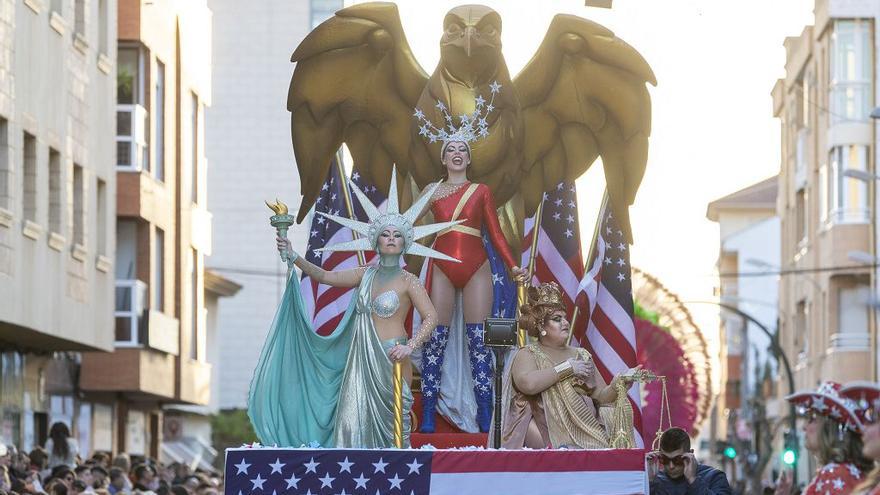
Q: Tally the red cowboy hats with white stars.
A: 2